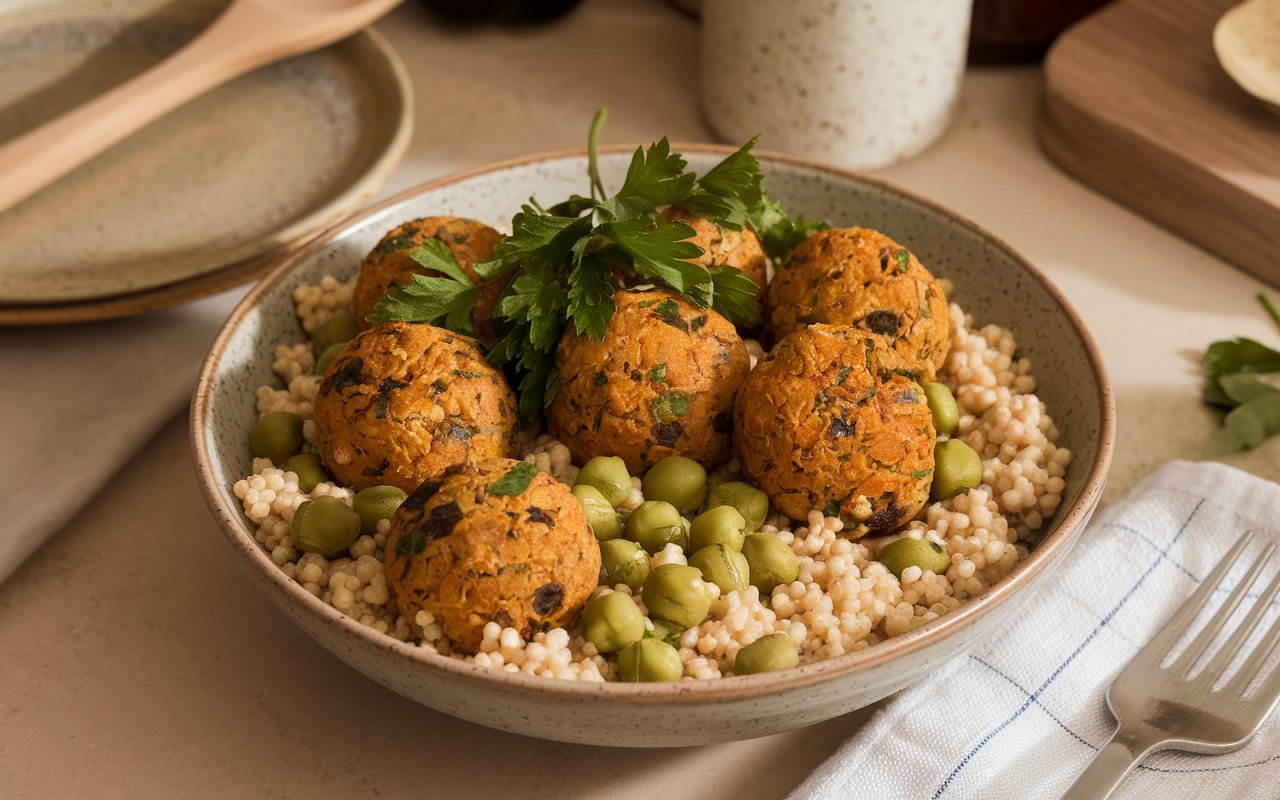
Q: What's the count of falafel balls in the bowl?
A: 7